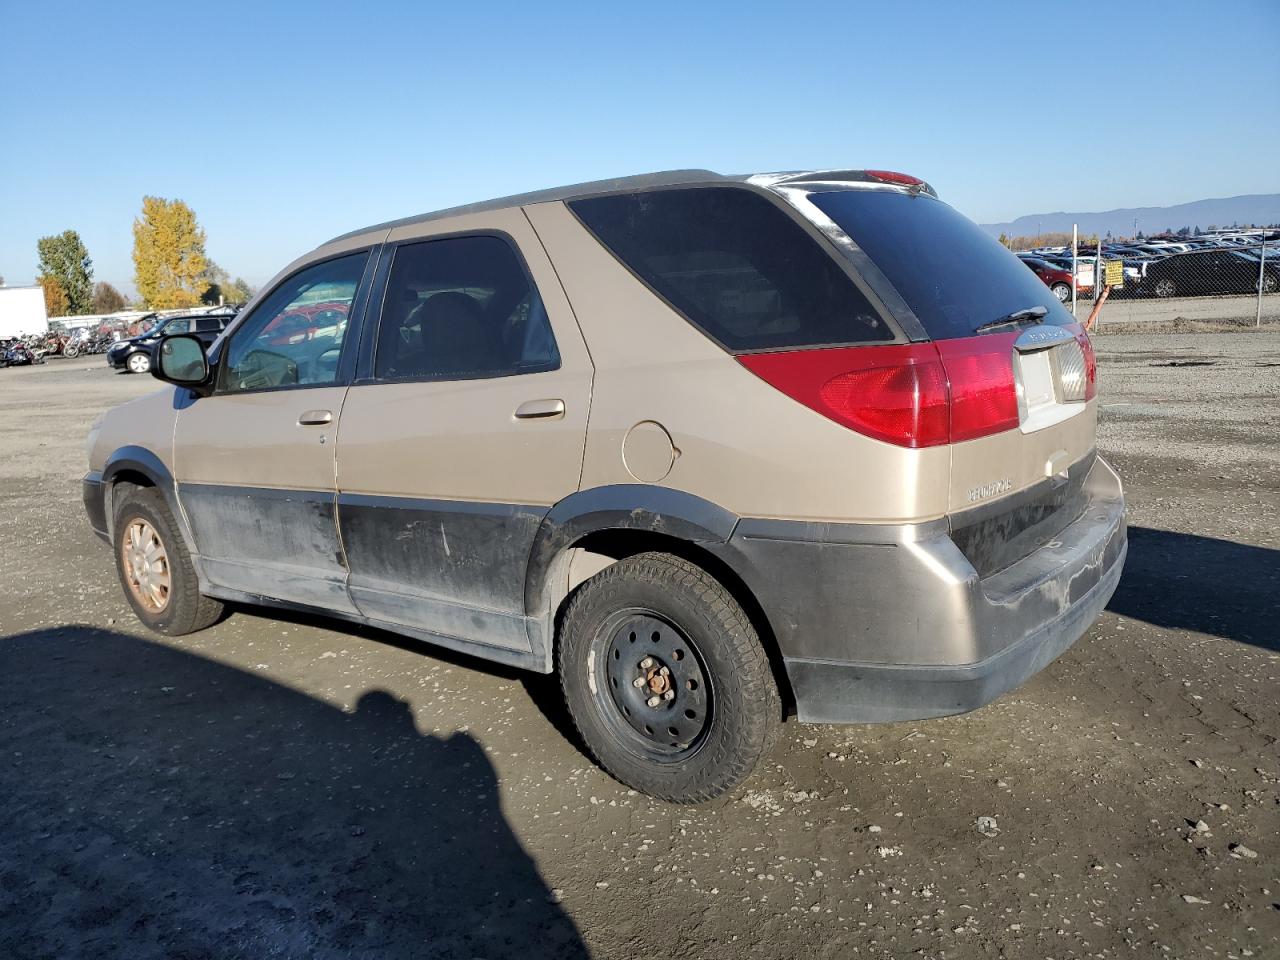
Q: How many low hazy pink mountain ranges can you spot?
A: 0